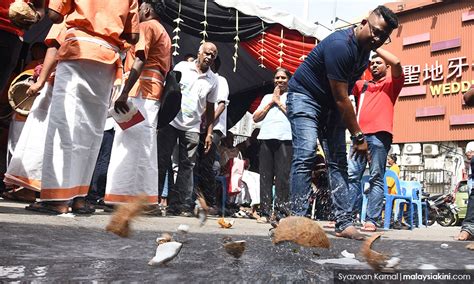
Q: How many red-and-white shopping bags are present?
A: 1